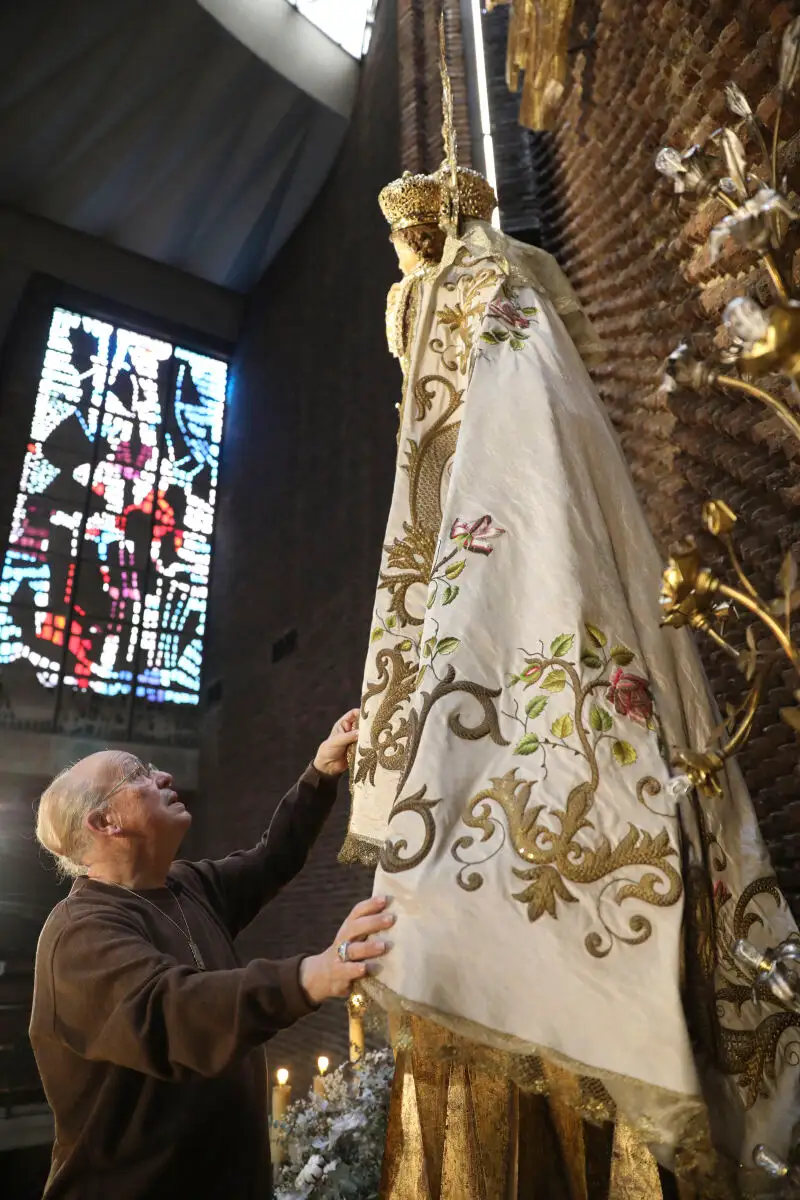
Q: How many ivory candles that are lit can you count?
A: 3